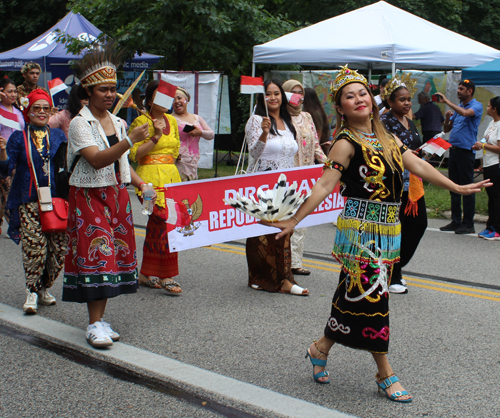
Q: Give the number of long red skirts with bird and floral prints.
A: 1